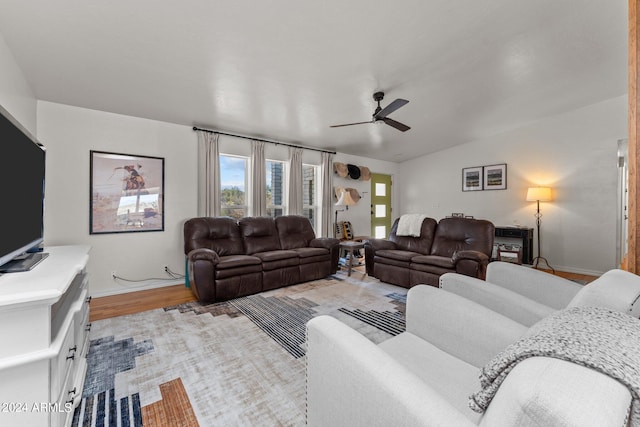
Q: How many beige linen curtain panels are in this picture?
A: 4